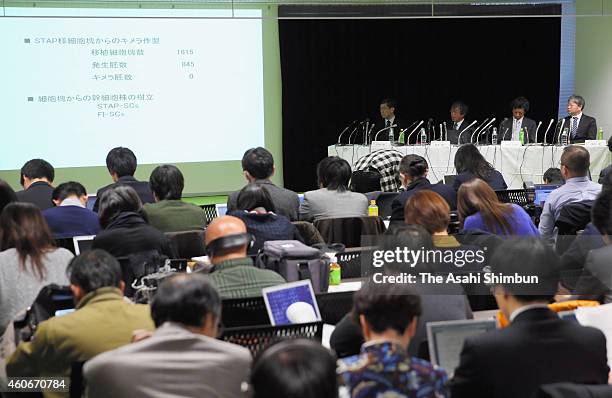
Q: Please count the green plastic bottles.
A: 4